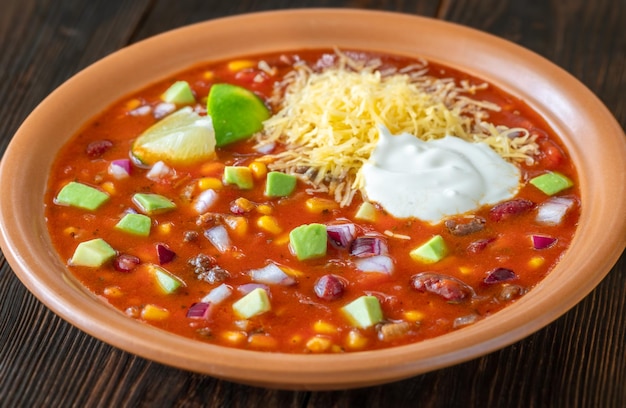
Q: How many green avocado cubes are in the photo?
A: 14